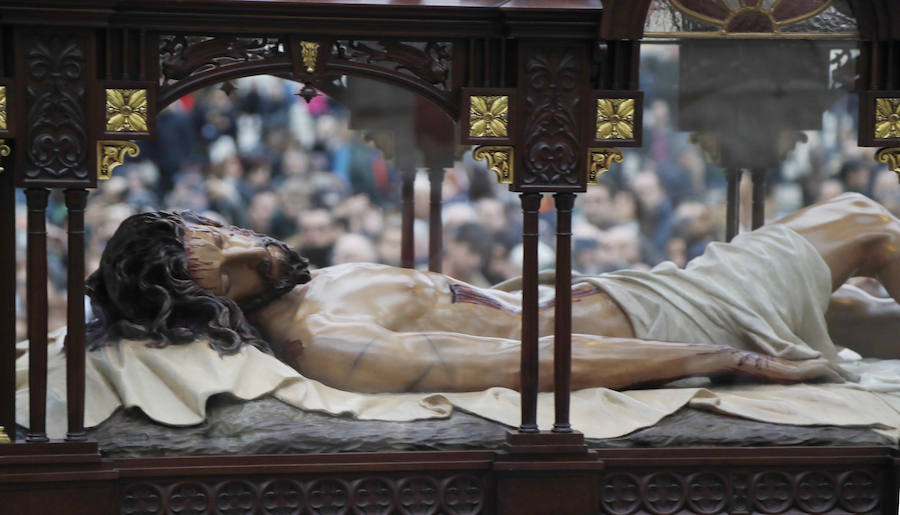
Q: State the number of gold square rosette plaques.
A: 5